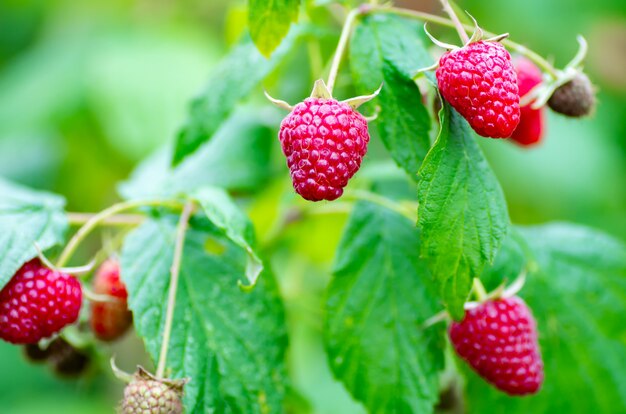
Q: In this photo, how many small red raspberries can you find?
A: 6